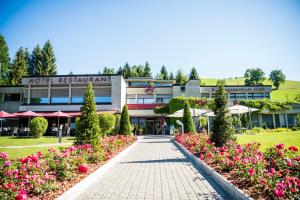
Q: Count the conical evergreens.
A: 4